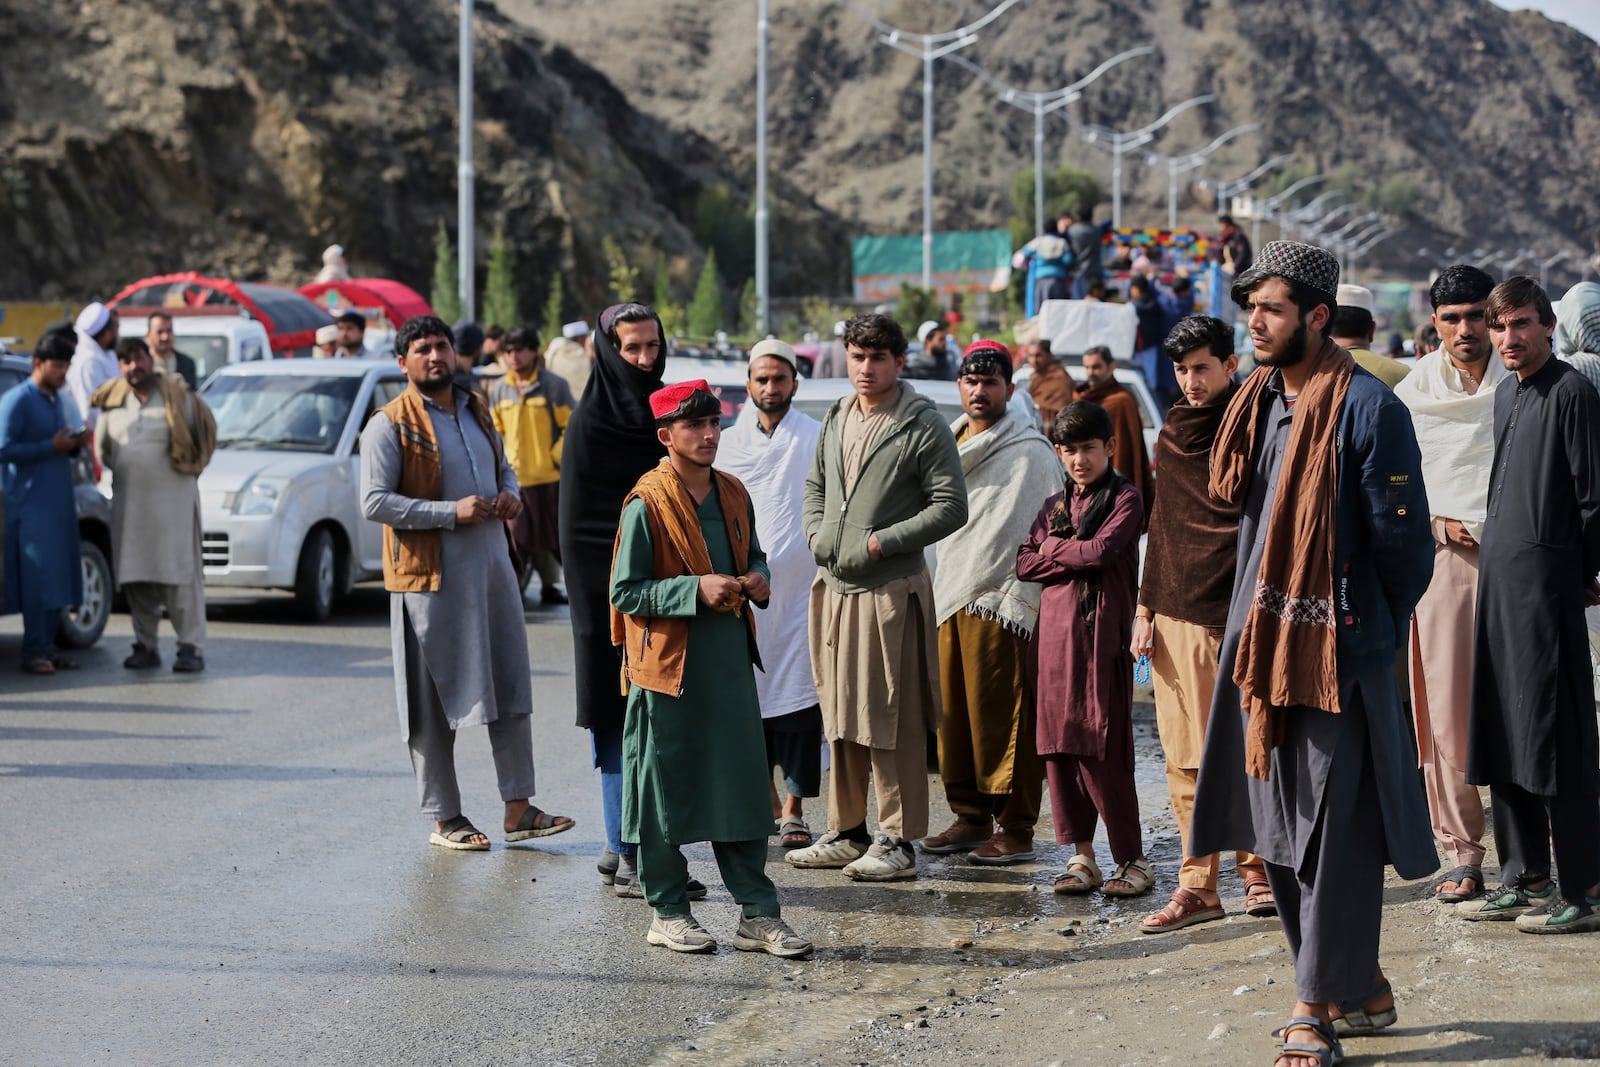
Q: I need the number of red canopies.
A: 2